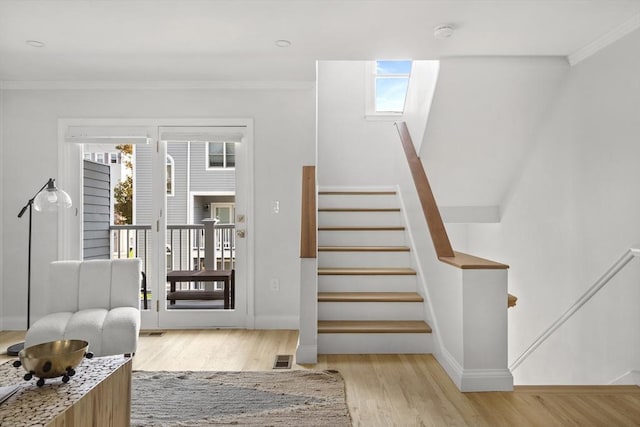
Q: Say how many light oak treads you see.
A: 7